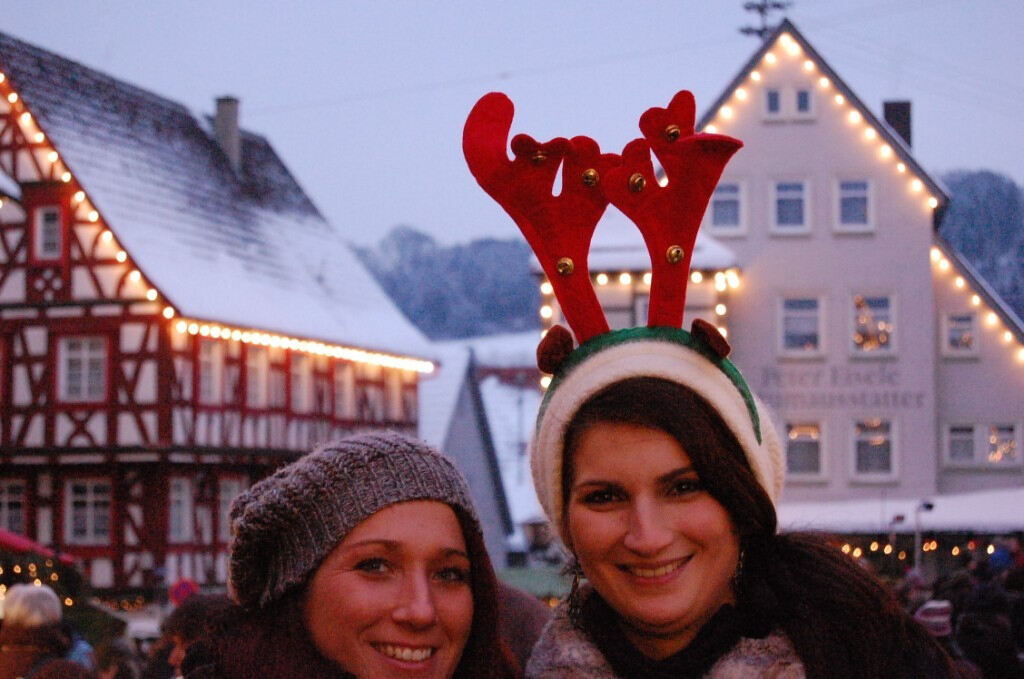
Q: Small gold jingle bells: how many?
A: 6